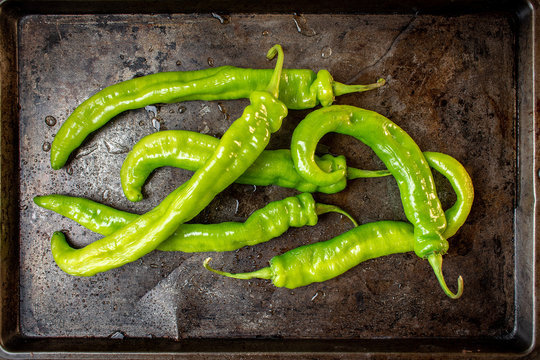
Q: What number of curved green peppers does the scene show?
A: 6